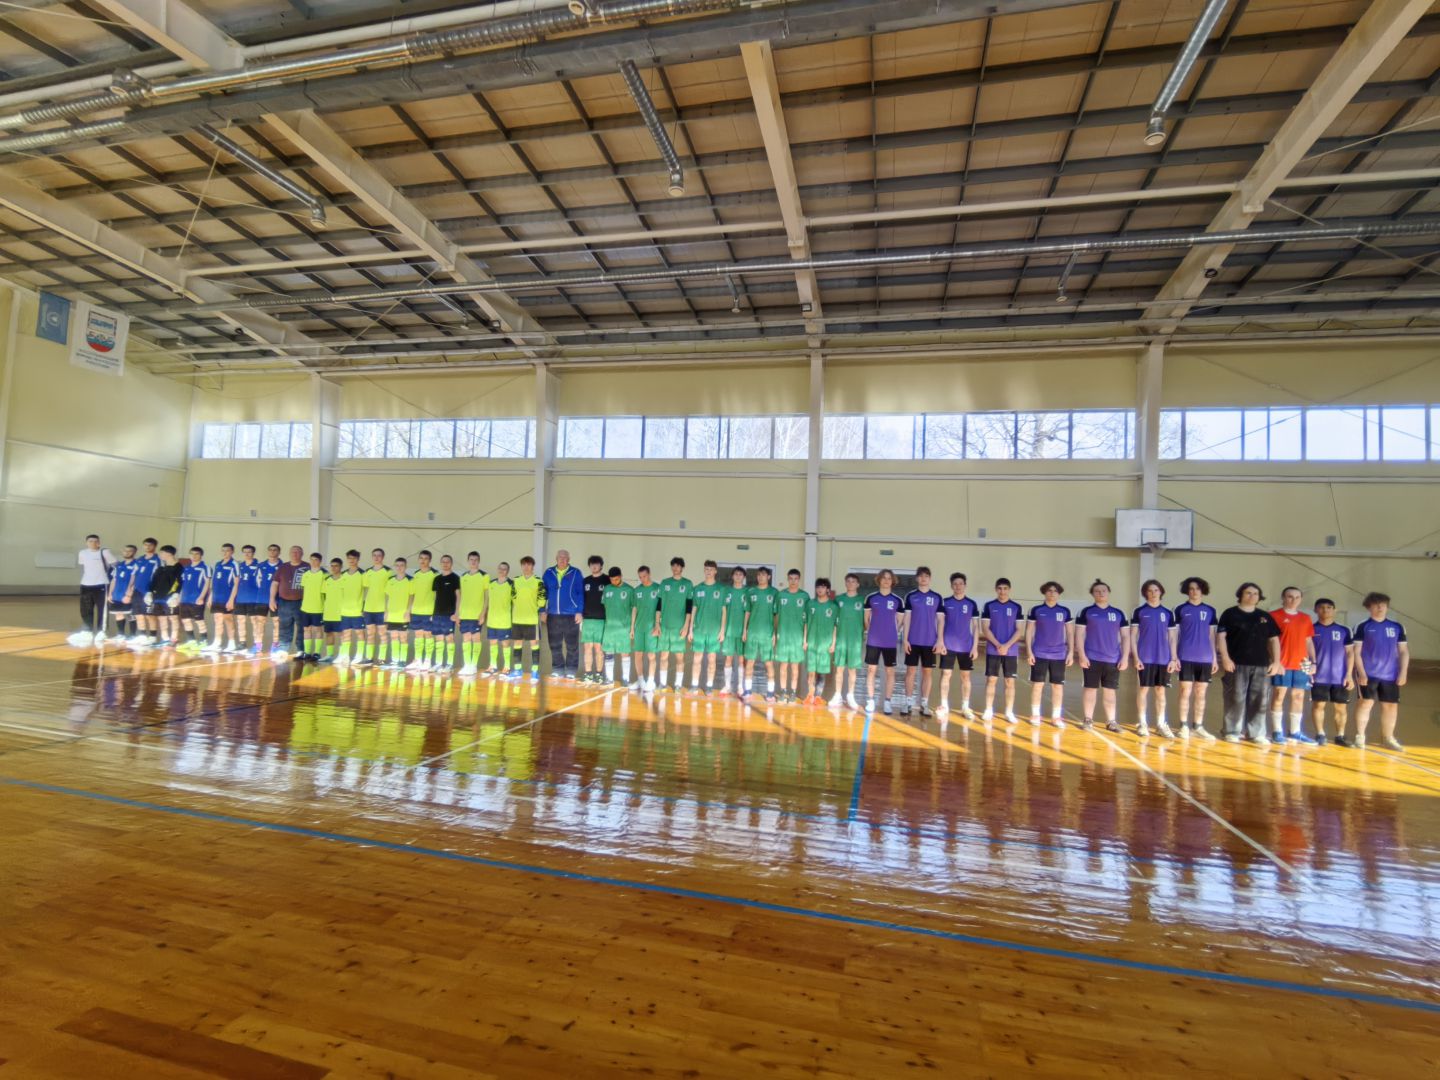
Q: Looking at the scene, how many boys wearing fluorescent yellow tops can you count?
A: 9